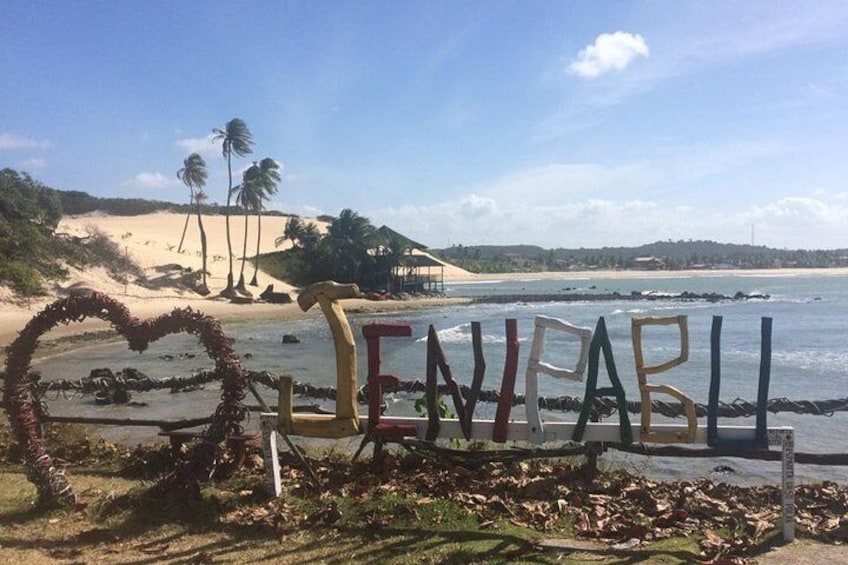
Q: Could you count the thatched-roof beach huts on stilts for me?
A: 1